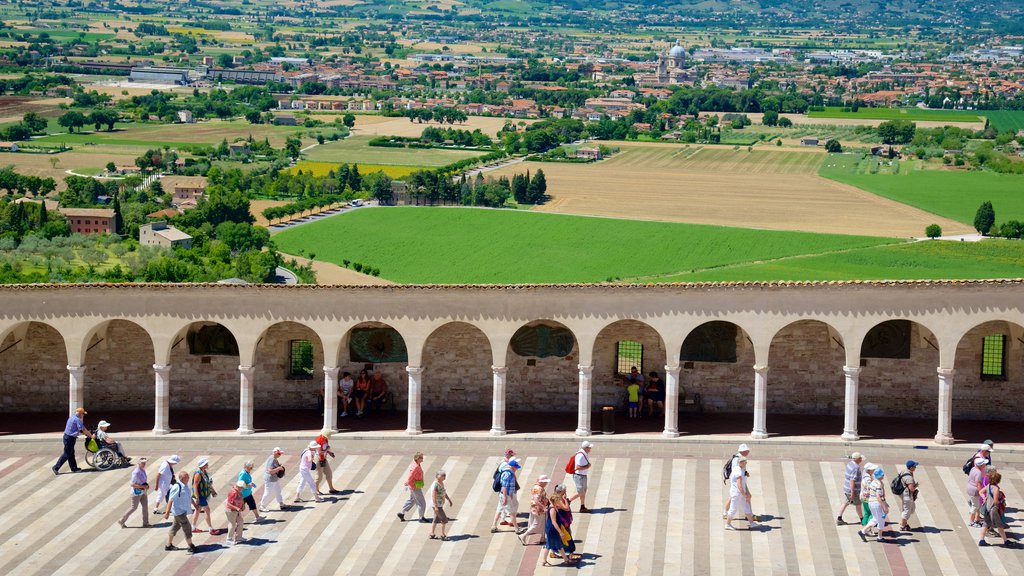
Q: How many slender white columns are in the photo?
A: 11